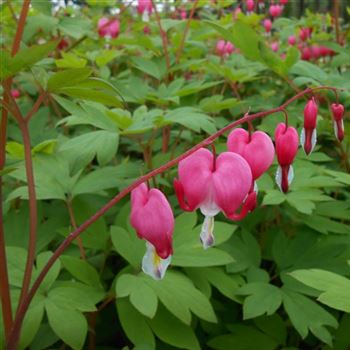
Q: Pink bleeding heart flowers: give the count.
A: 6